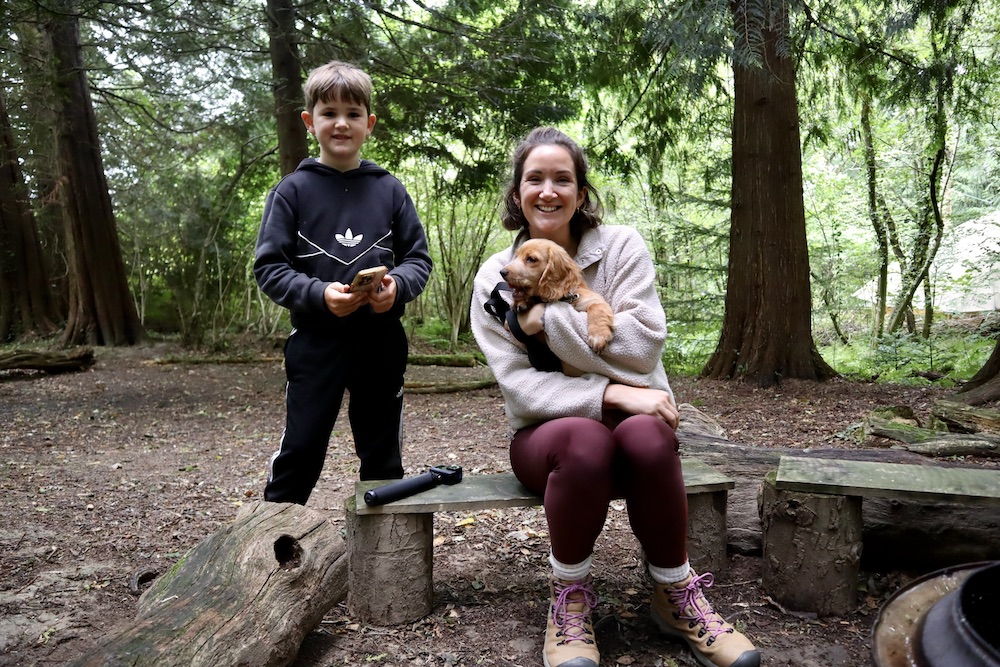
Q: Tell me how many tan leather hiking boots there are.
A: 2